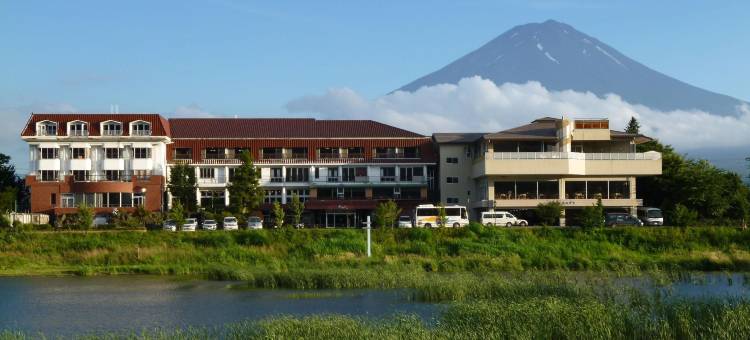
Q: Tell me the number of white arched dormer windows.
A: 4